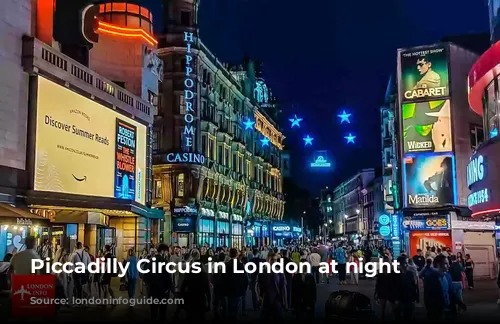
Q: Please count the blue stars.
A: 6